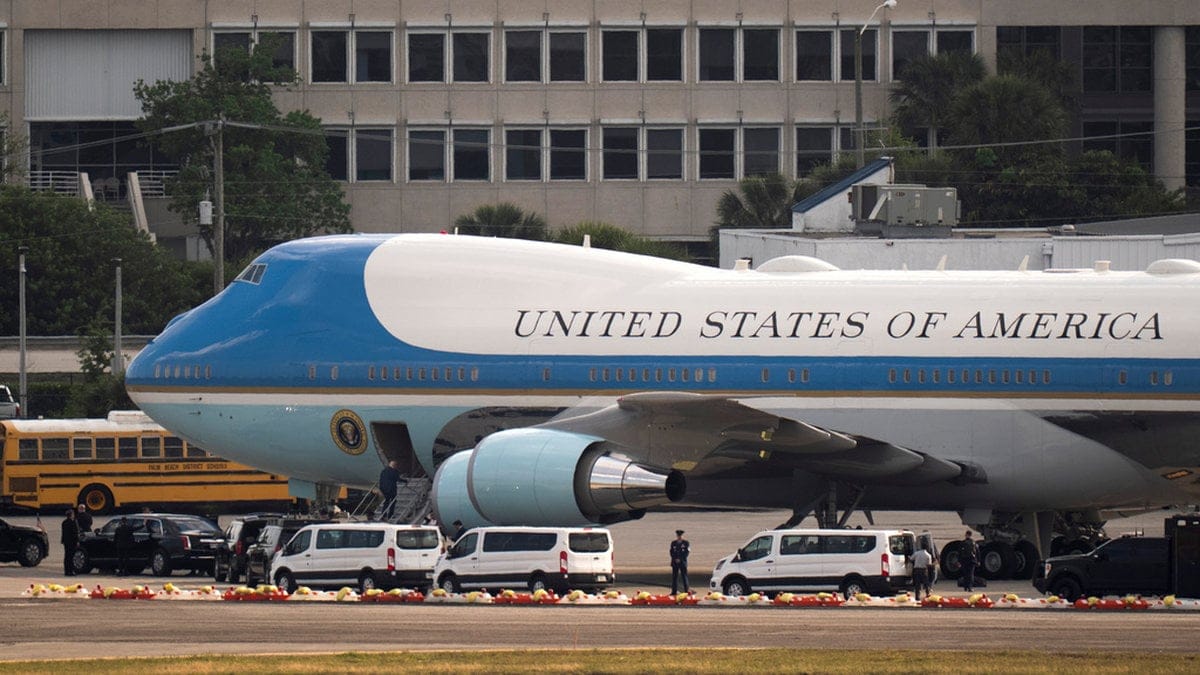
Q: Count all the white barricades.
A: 9